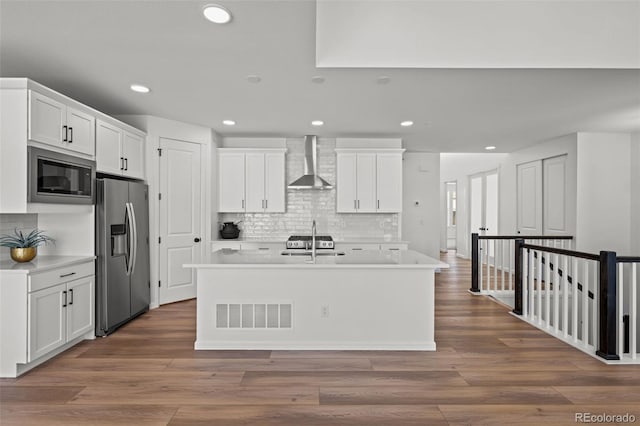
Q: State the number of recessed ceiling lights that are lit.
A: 6